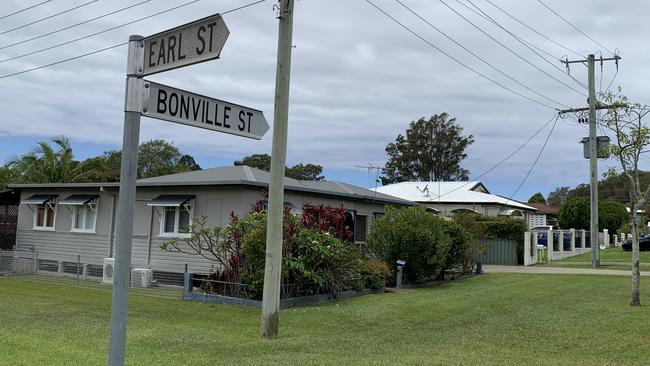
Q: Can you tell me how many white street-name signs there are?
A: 2